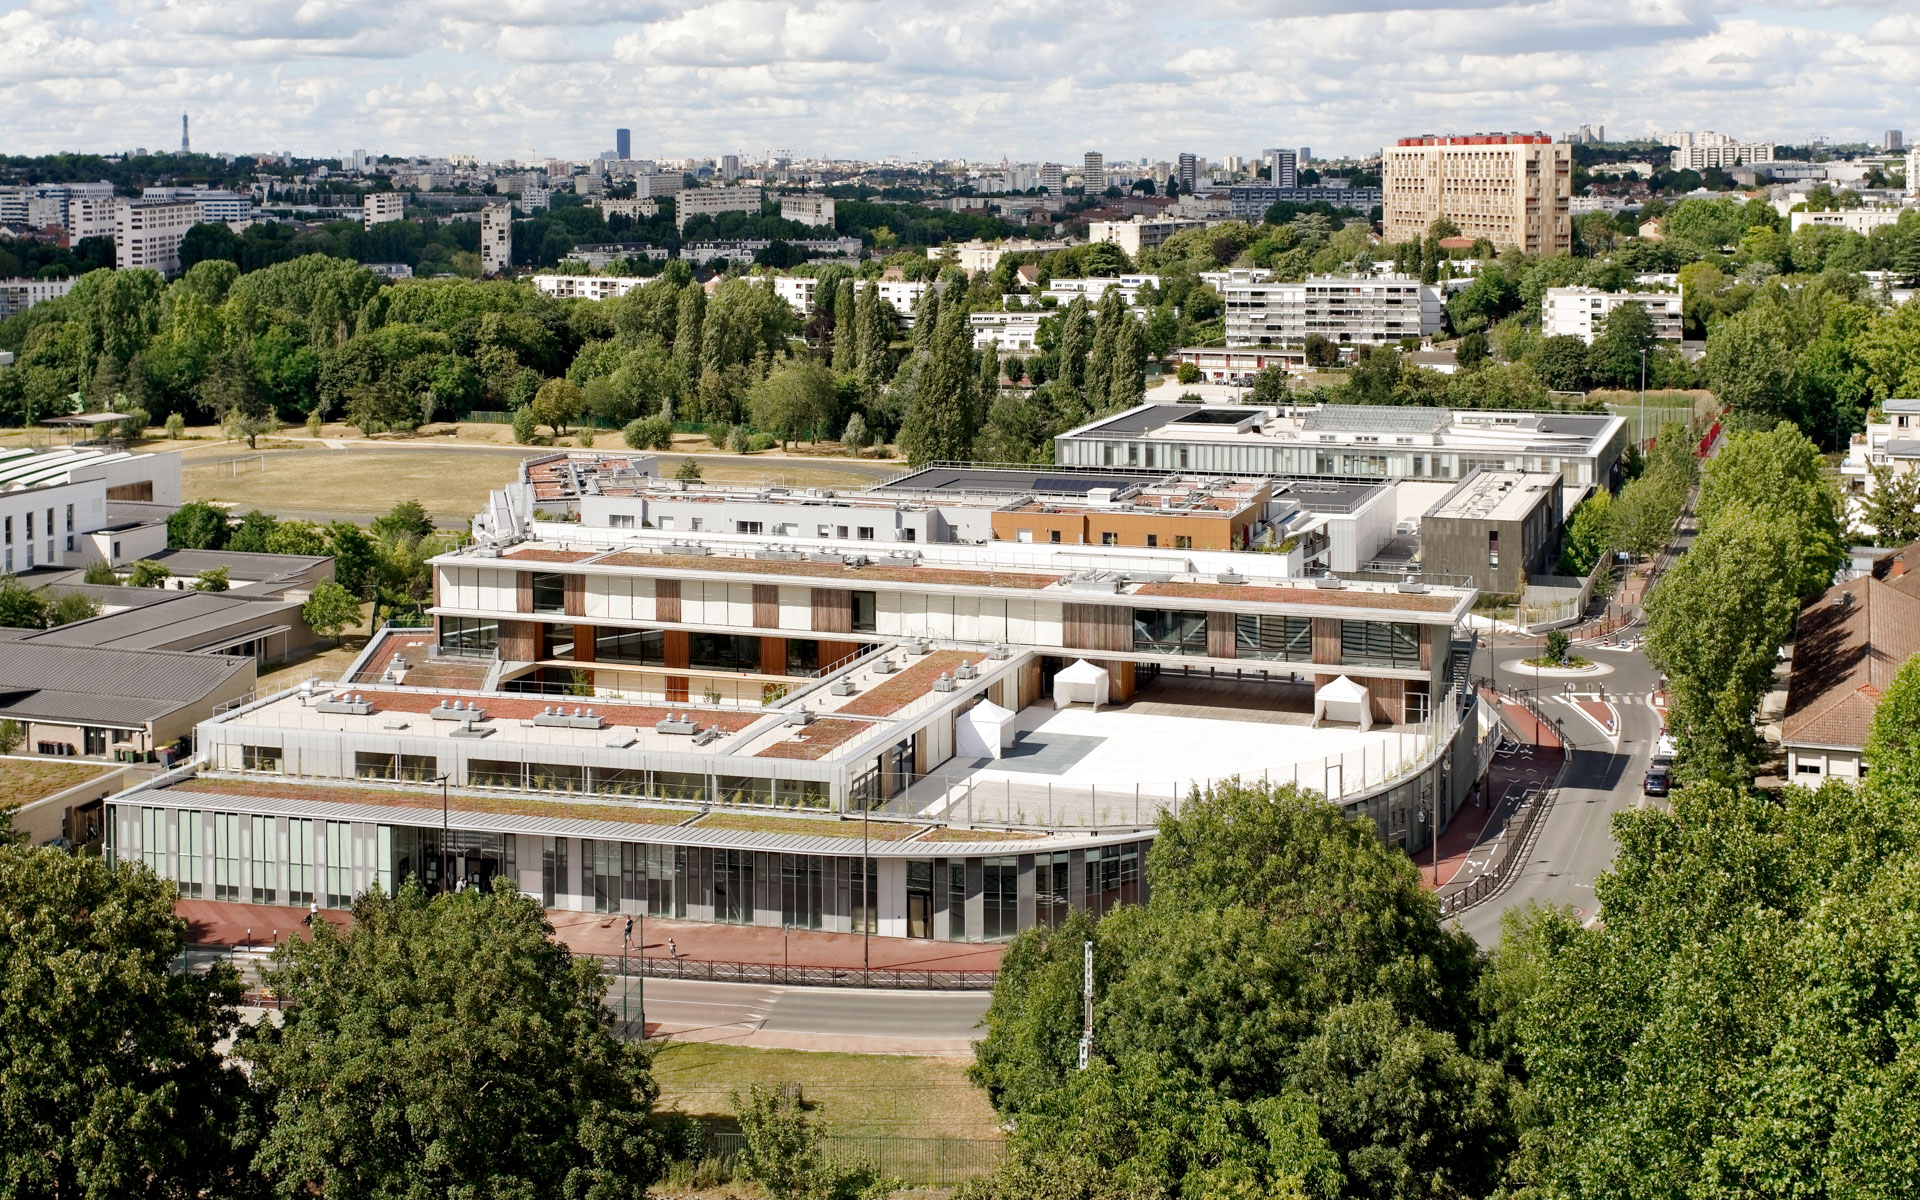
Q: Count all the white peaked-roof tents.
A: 3